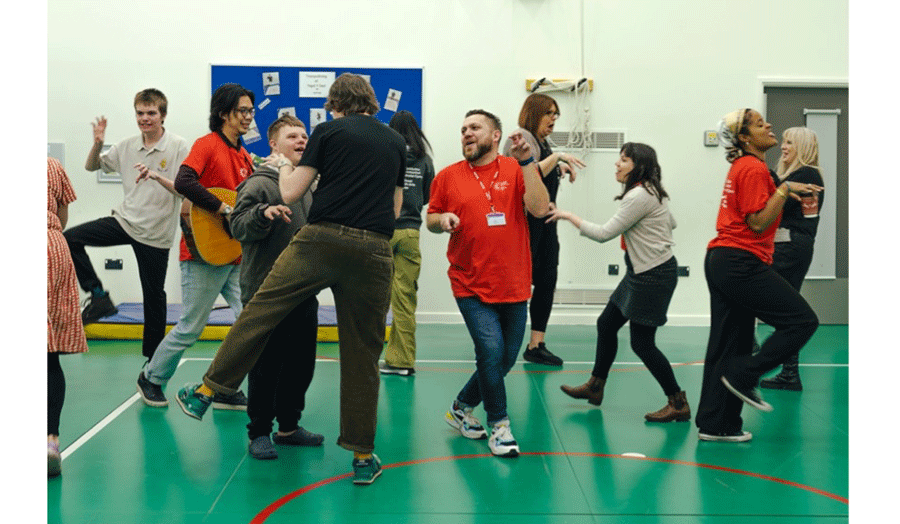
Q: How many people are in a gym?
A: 11